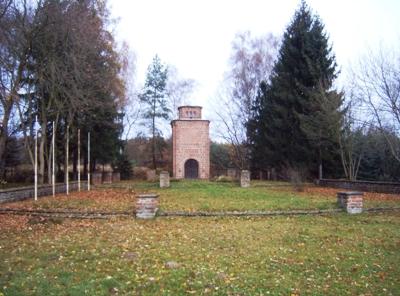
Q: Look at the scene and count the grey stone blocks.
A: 4